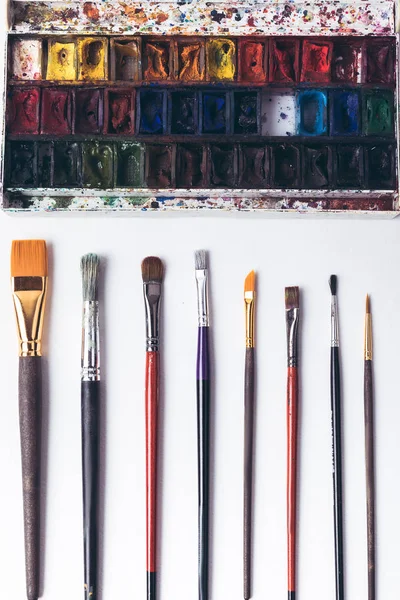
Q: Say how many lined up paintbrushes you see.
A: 8